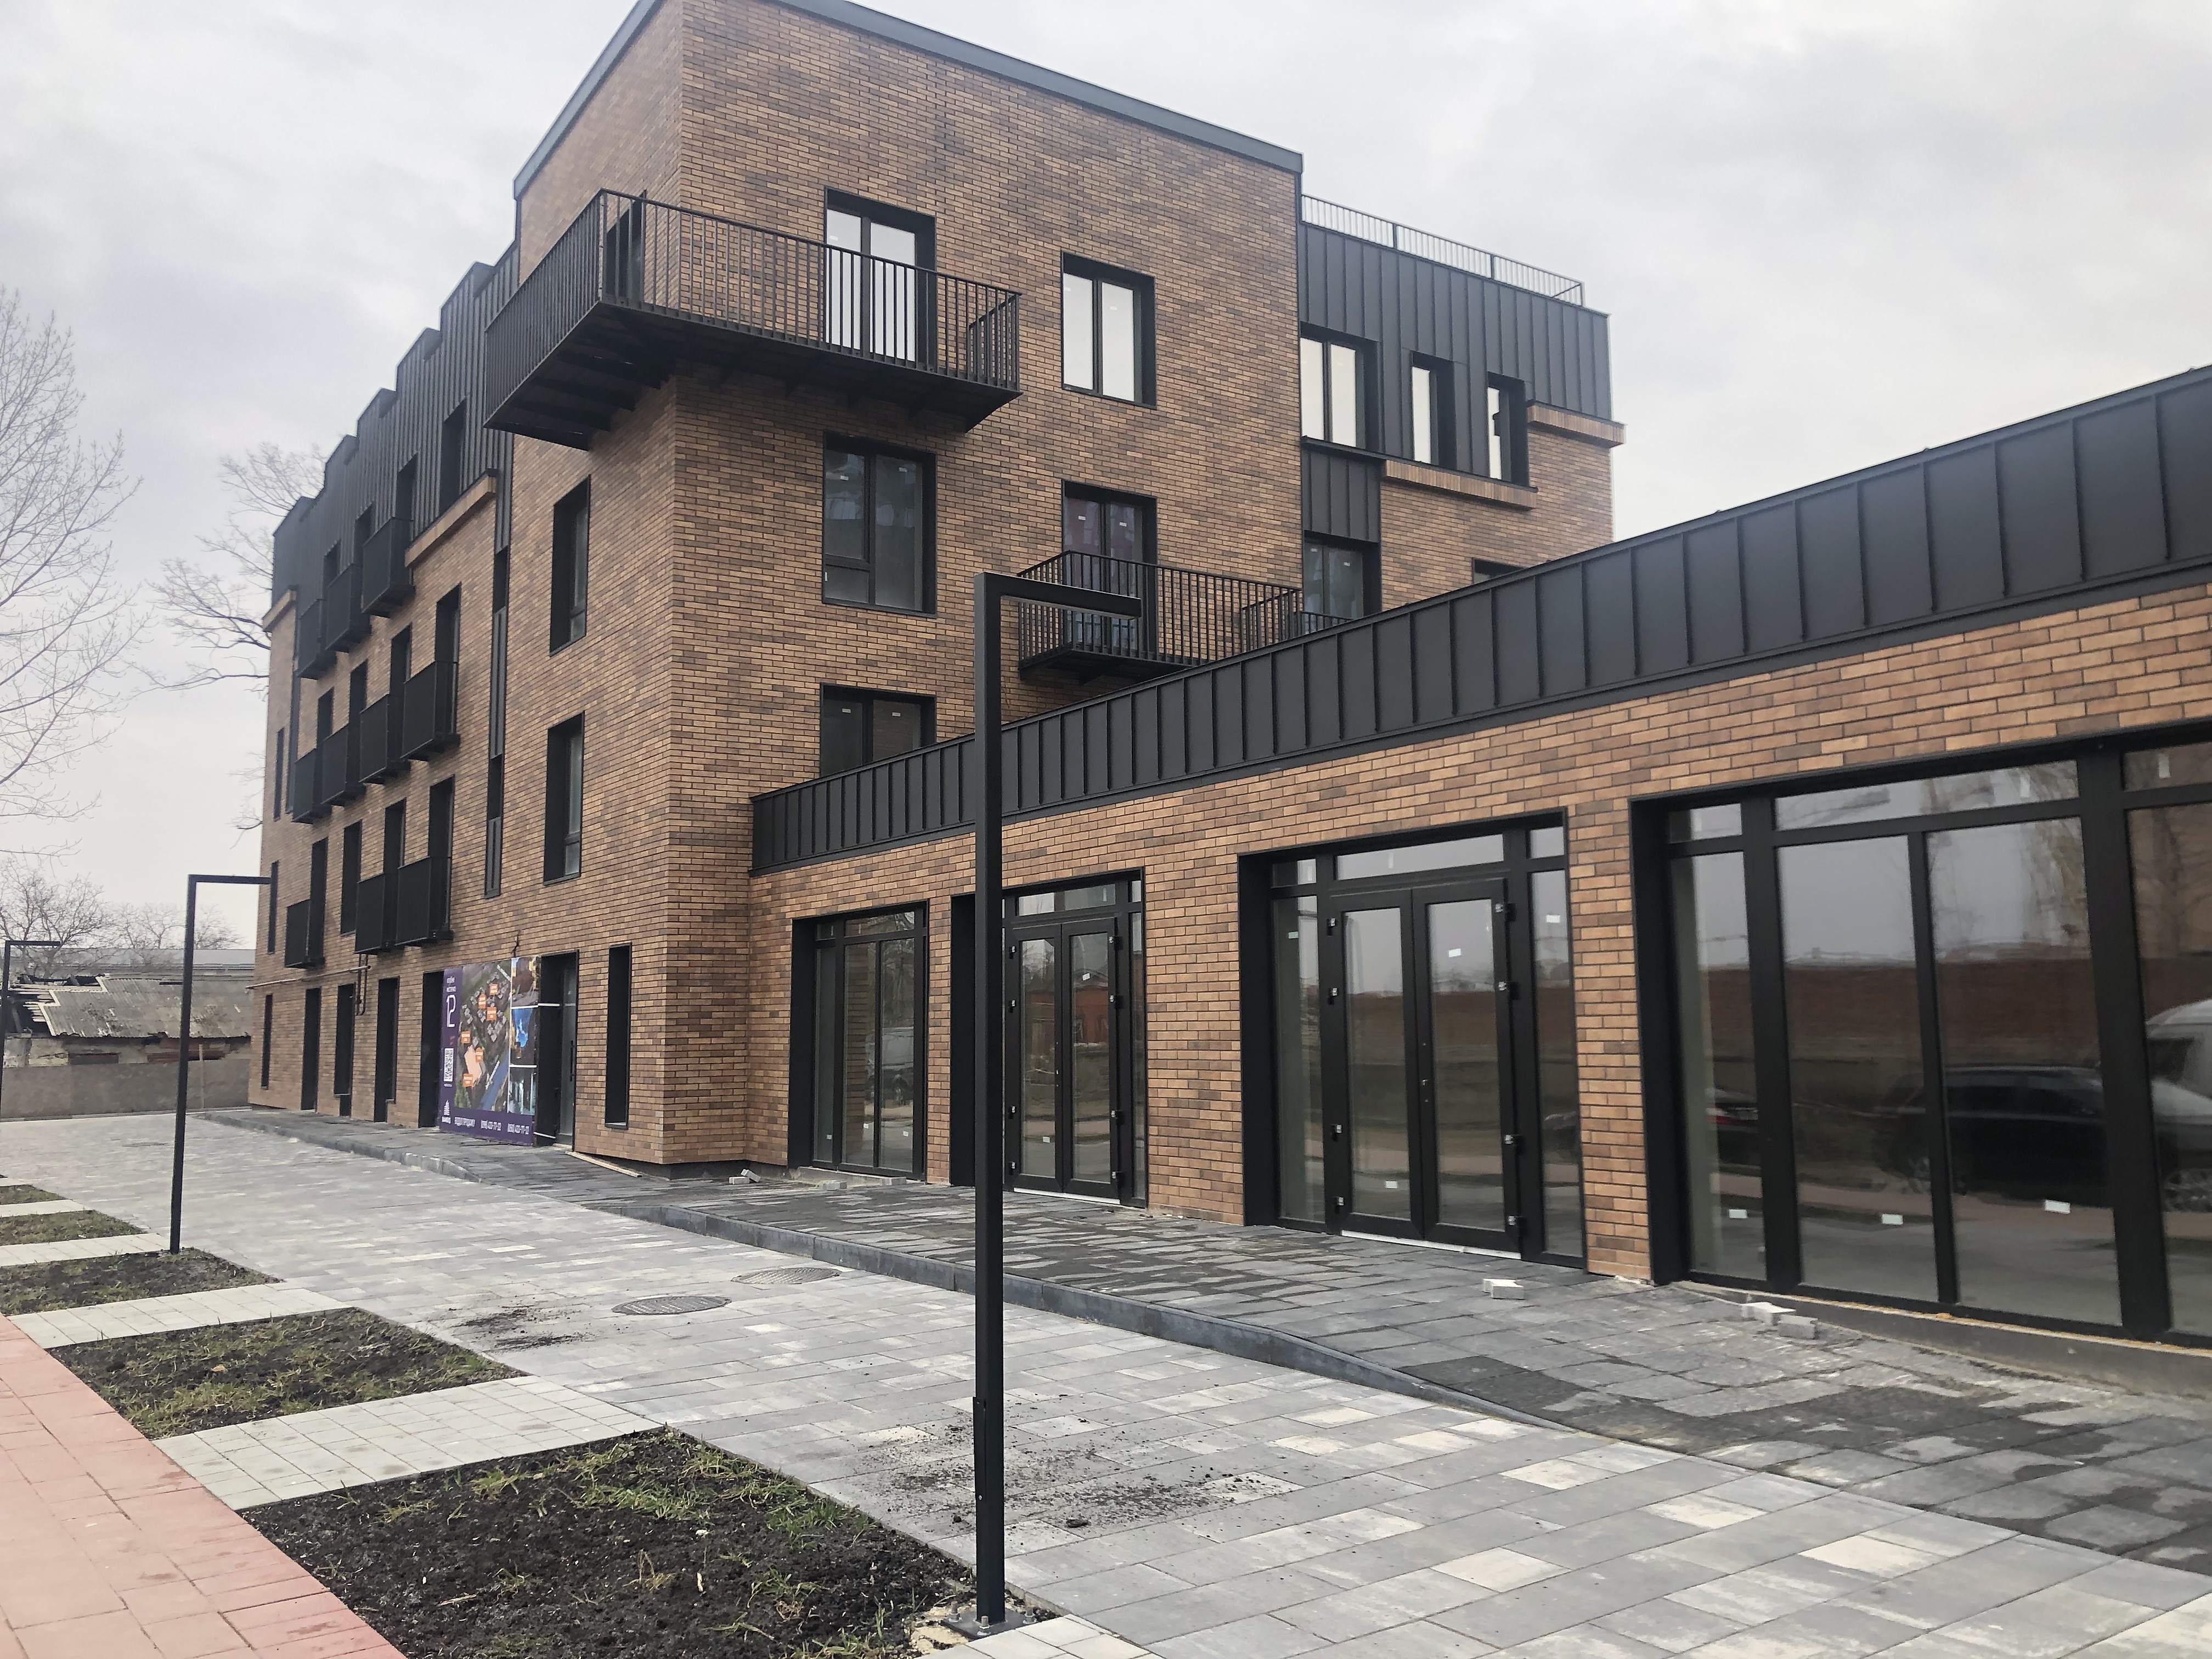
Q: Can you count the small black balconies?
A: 10